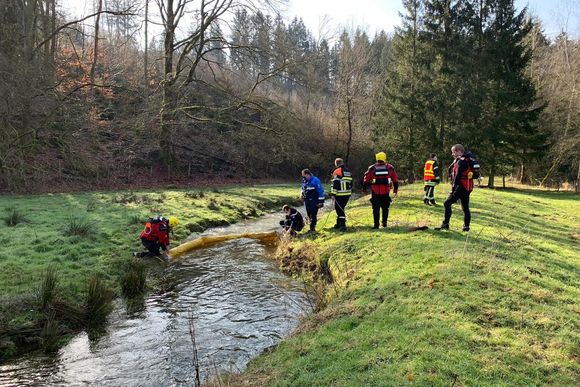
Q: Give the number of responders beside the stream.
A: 7